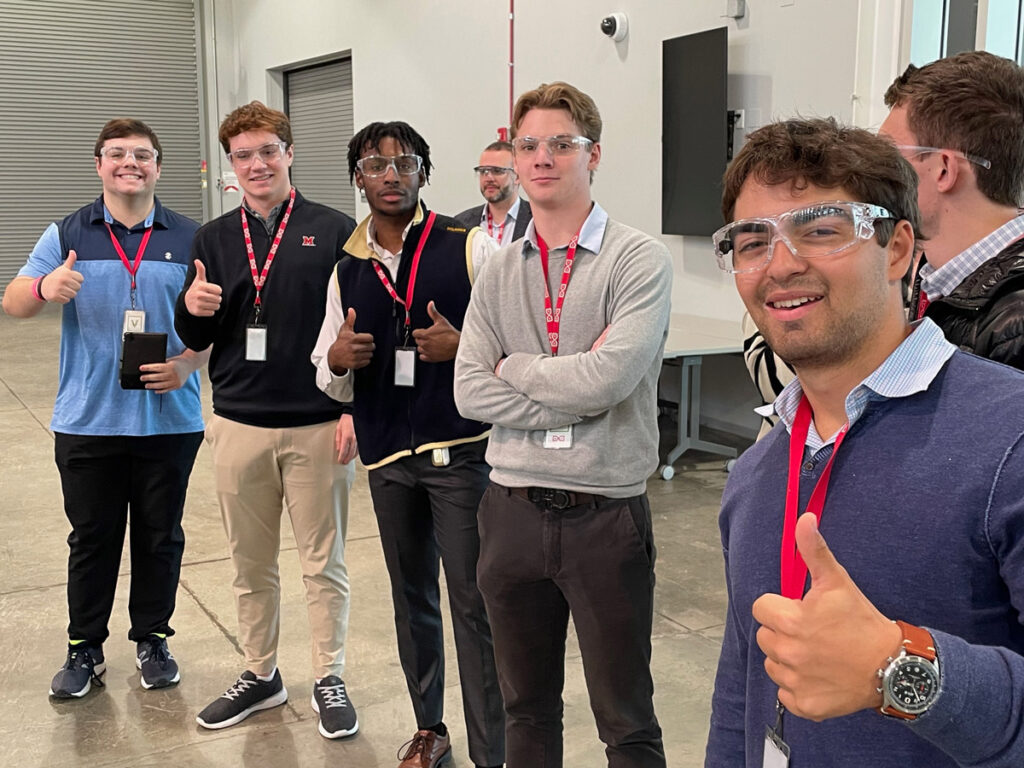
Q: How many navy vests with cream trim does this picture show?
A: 1